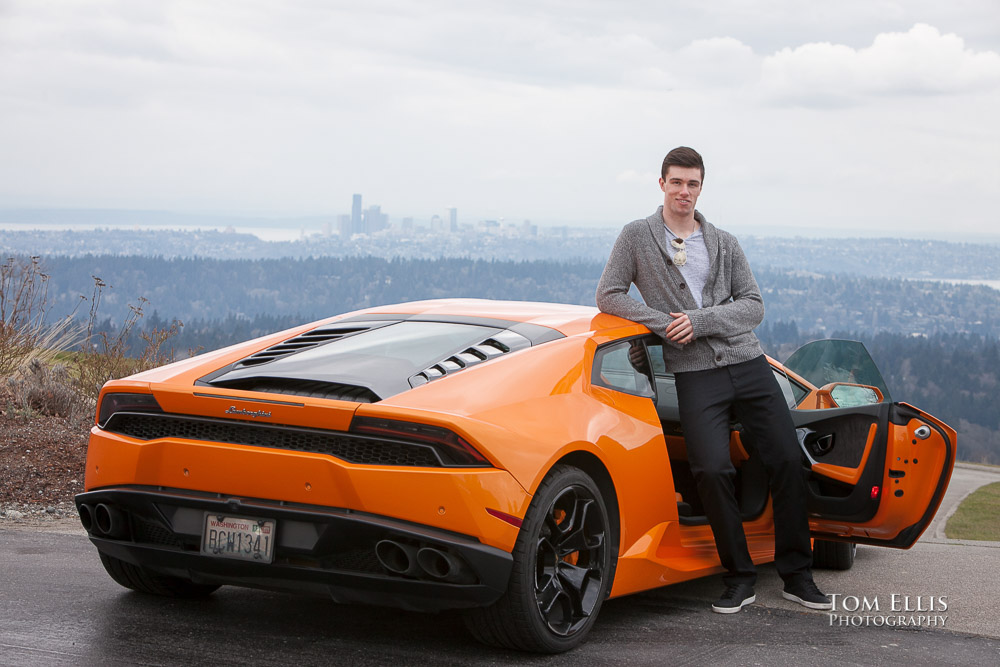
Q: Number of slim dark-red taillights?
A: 2